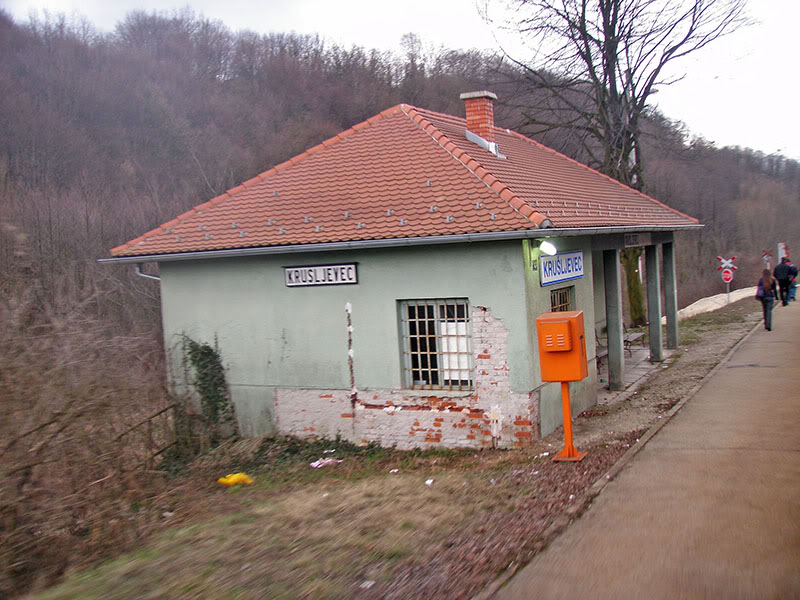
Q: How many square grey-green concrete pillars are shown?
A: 3